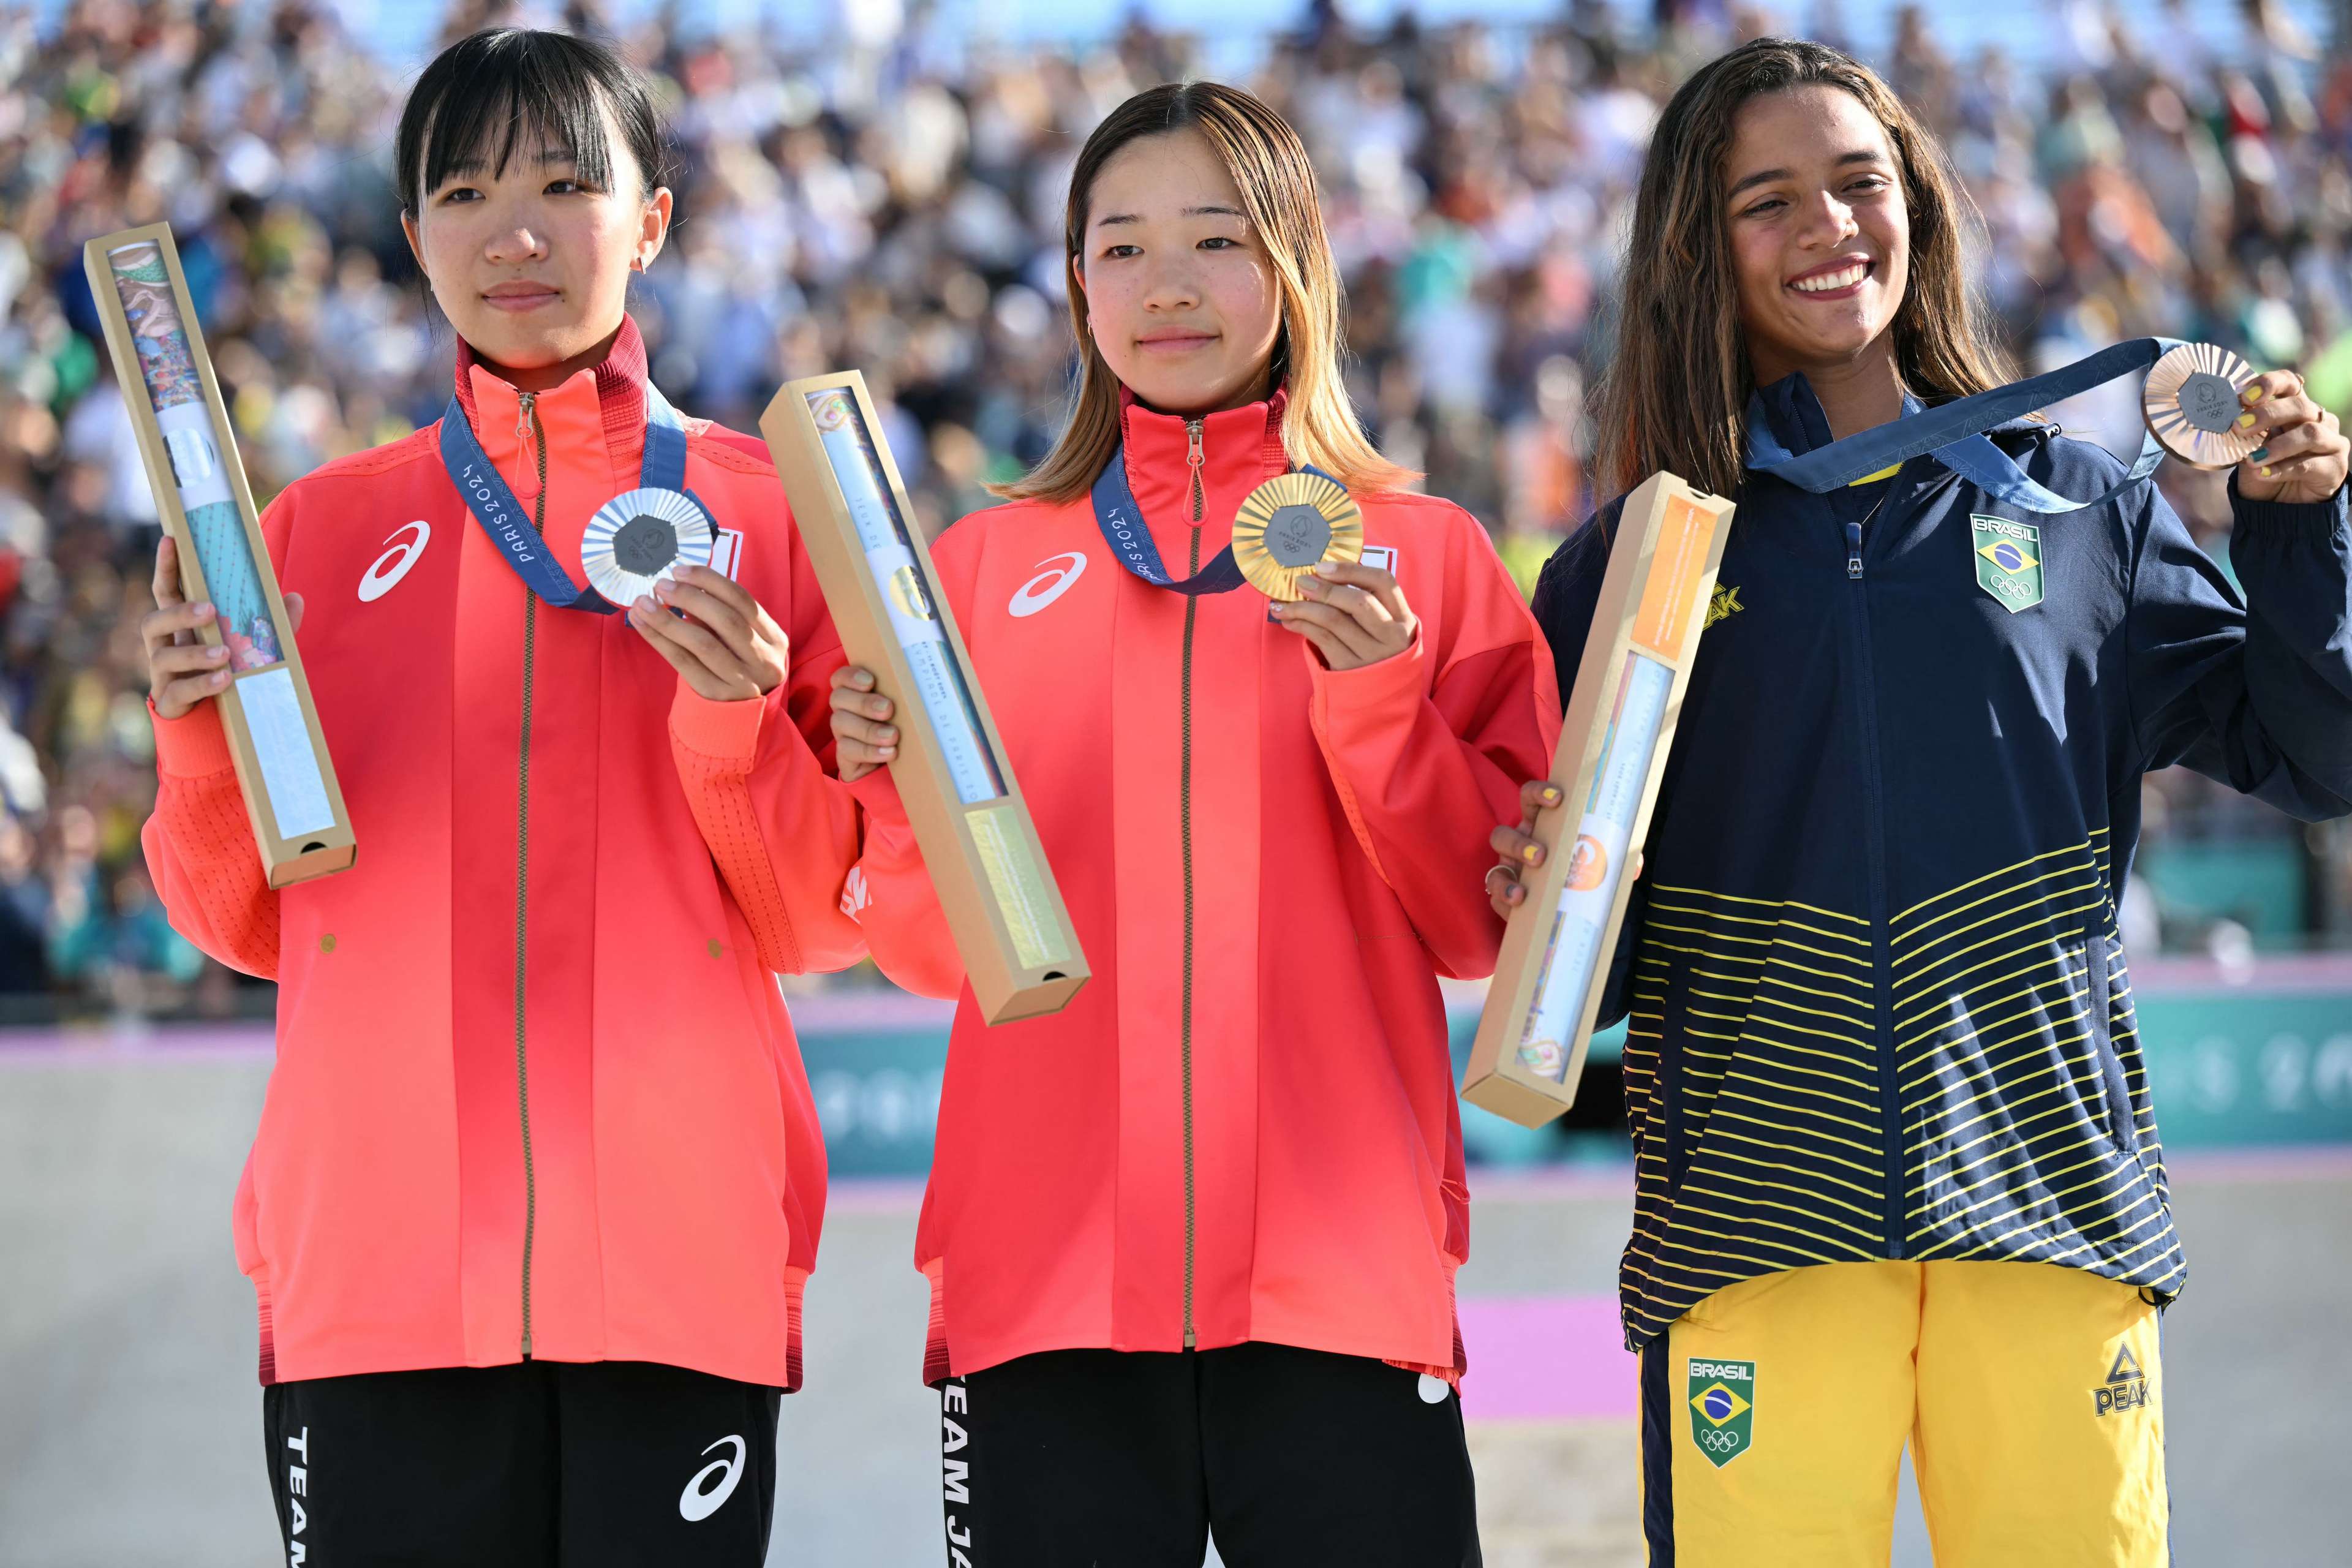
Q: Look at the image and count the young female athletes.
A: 3